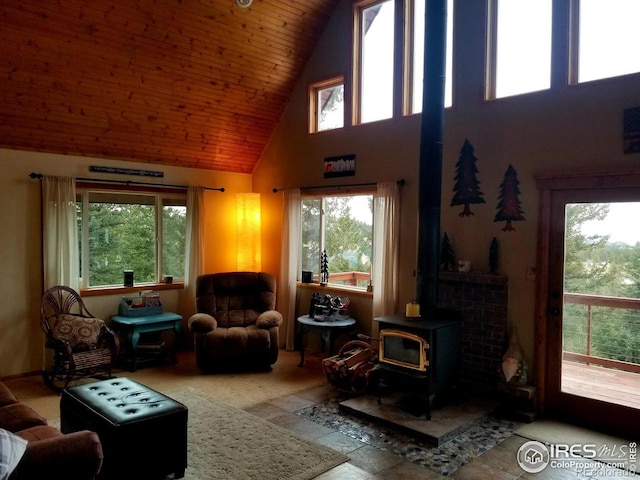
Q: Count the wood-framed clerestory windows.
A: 5